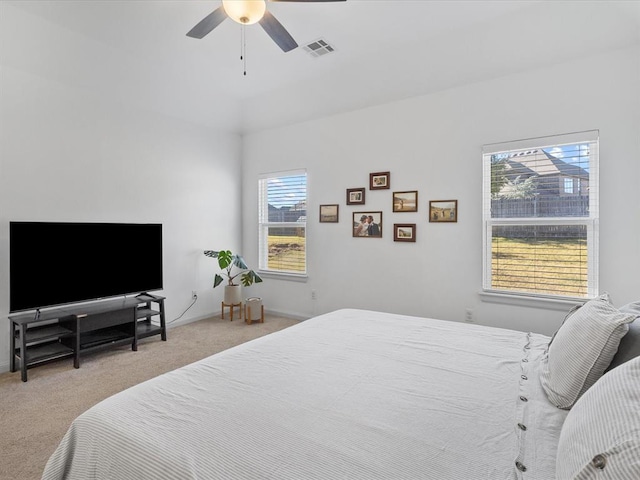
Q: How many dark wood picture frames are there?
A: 7